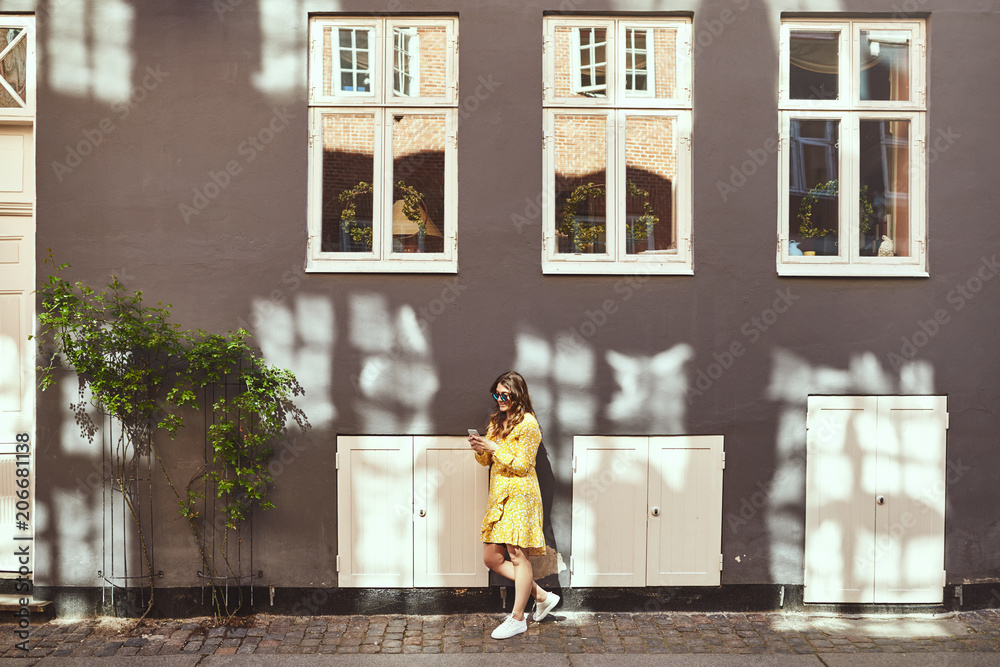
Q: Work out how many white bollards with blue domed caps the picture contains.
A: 0